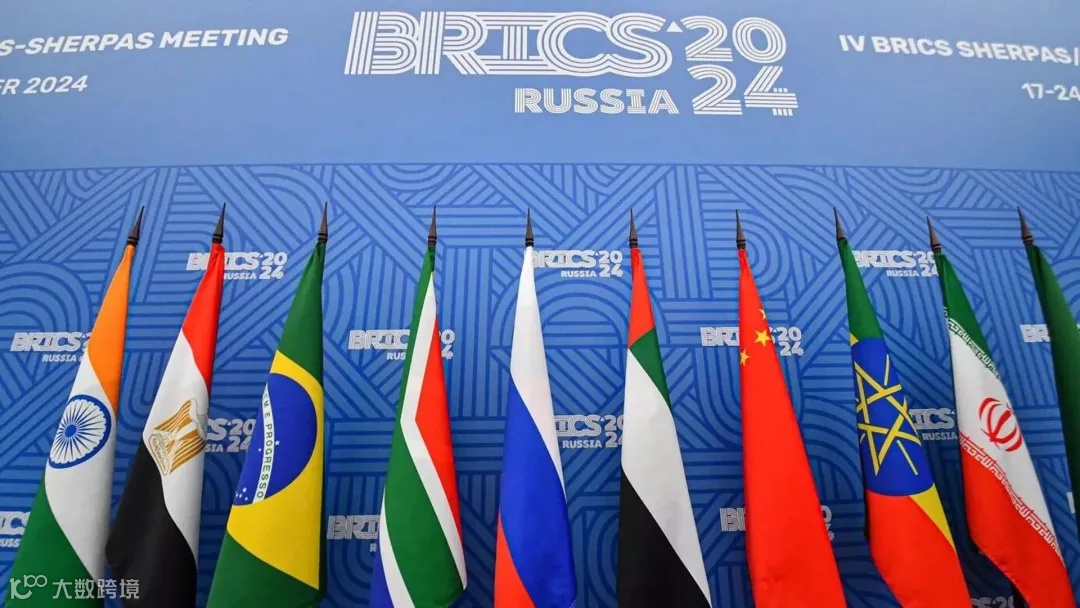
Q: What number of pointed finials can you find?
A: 10